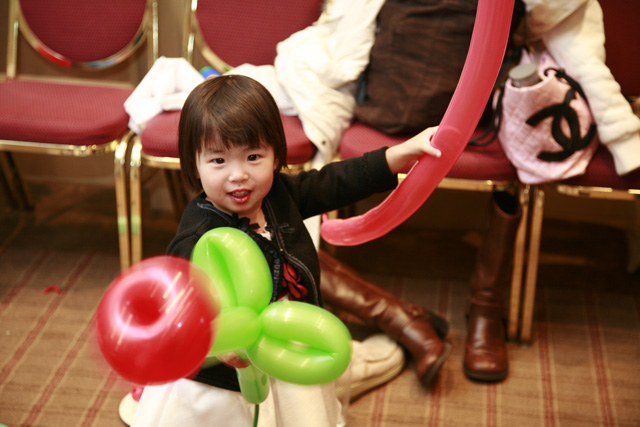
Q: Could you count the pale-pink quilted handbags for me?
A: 1